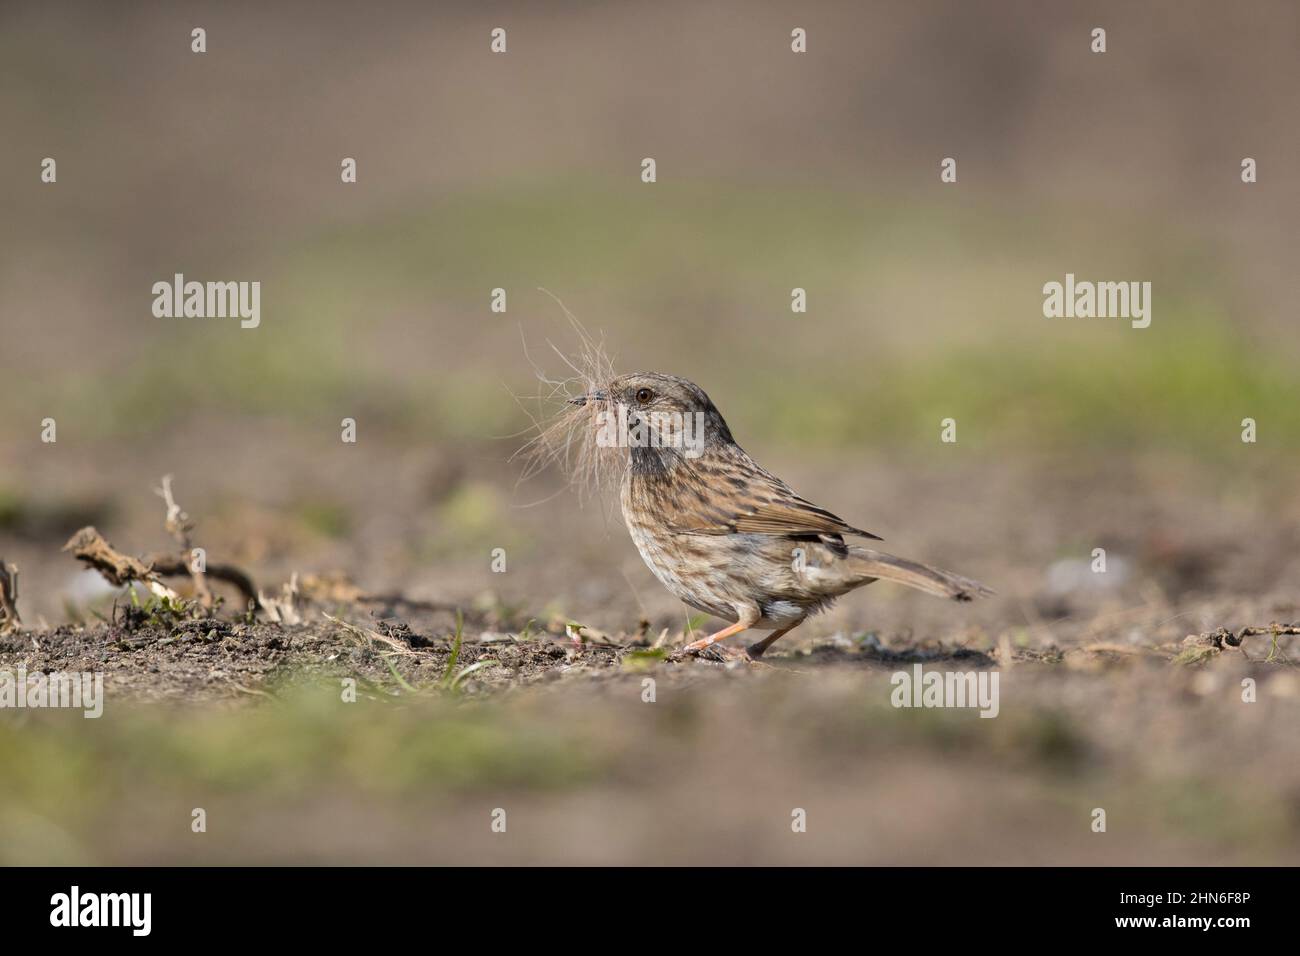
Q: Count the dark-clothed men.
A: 0